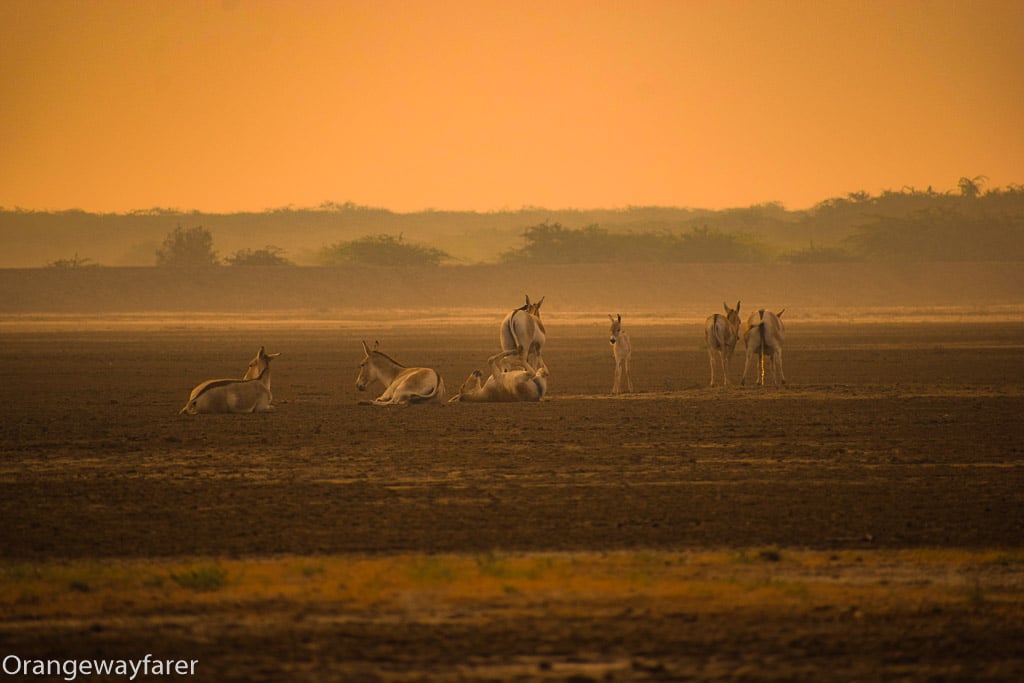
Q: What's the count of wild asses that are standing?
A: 4